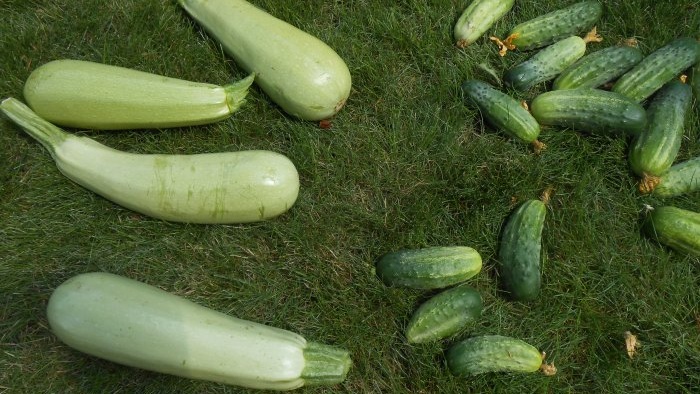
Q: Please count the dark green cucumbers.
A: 14